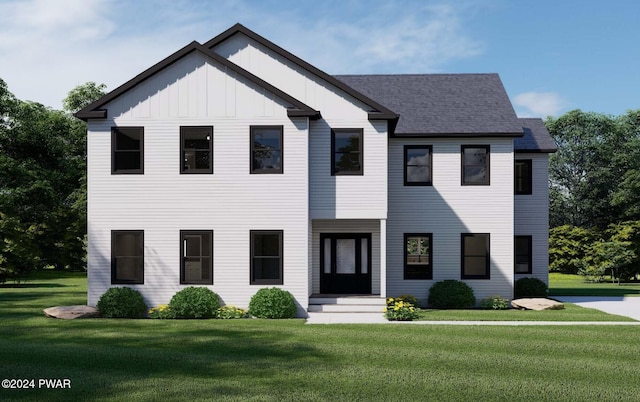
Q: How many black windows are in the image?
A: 13